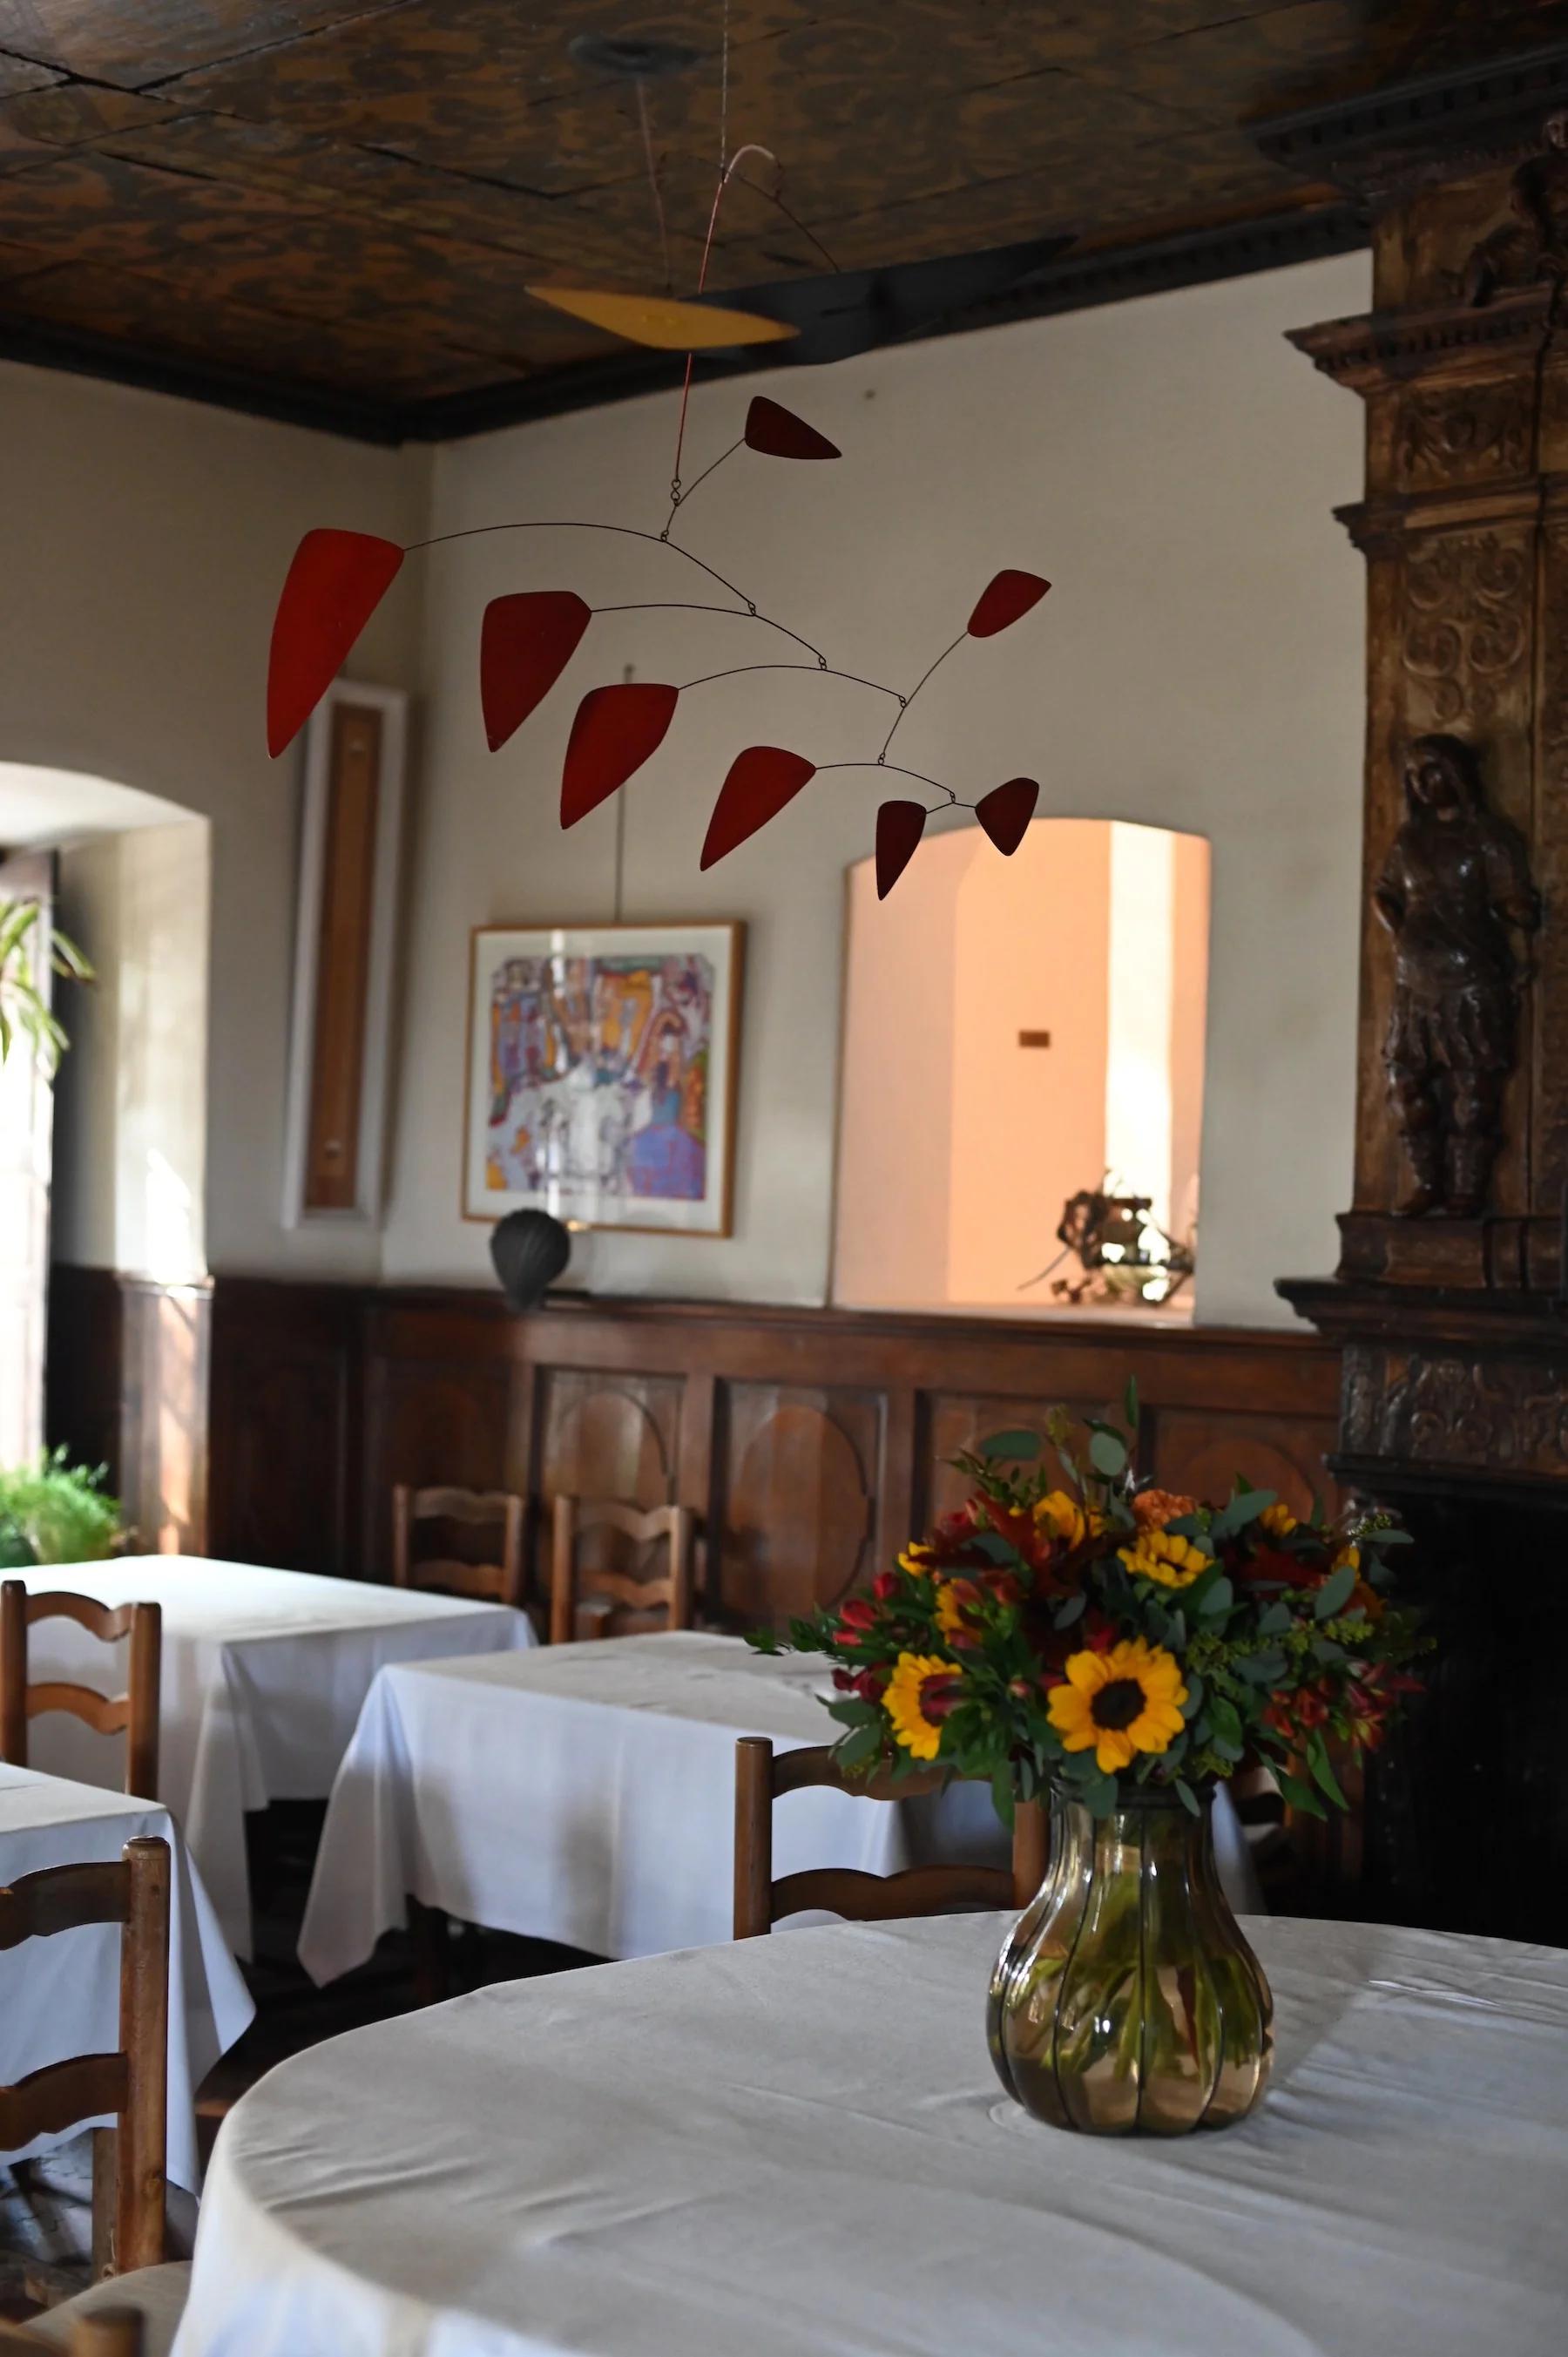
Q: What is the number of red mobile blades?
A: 8